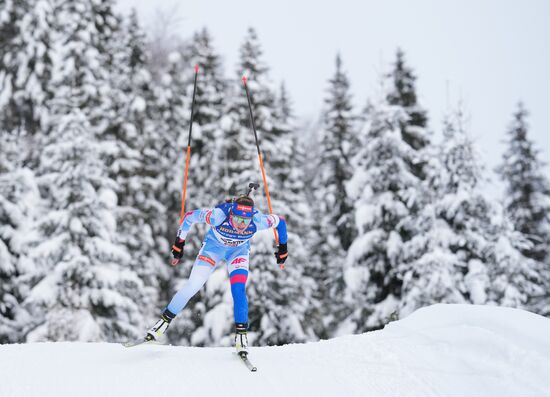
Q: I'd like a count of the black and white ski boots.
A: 2